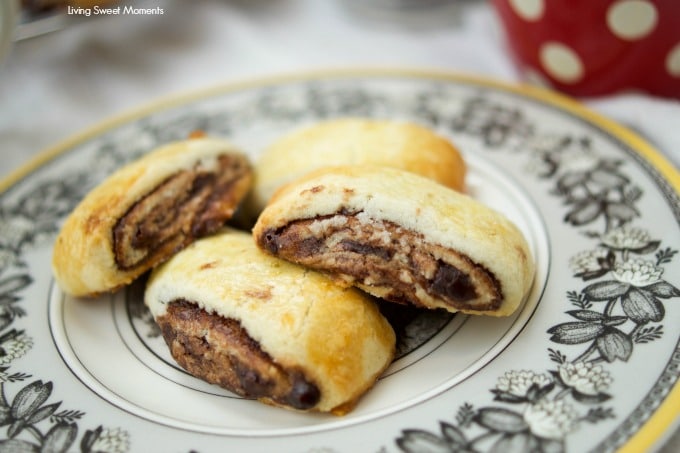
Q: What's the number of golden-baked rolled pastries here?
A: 4